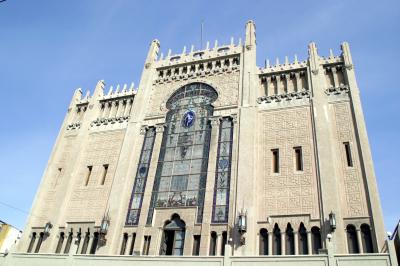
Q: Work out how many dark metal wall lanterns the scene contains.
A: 4